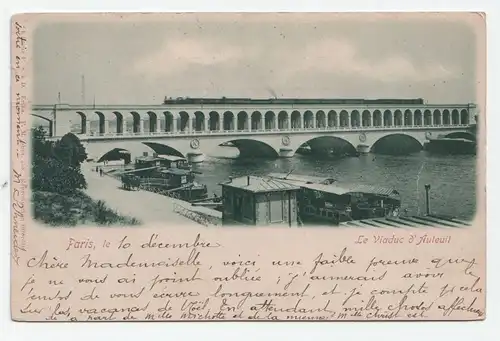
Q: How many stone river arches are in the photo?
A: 5